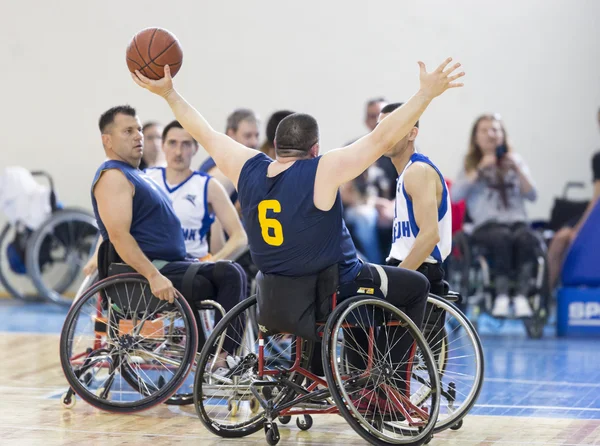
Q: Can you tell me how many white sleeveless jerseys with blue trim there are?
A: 2